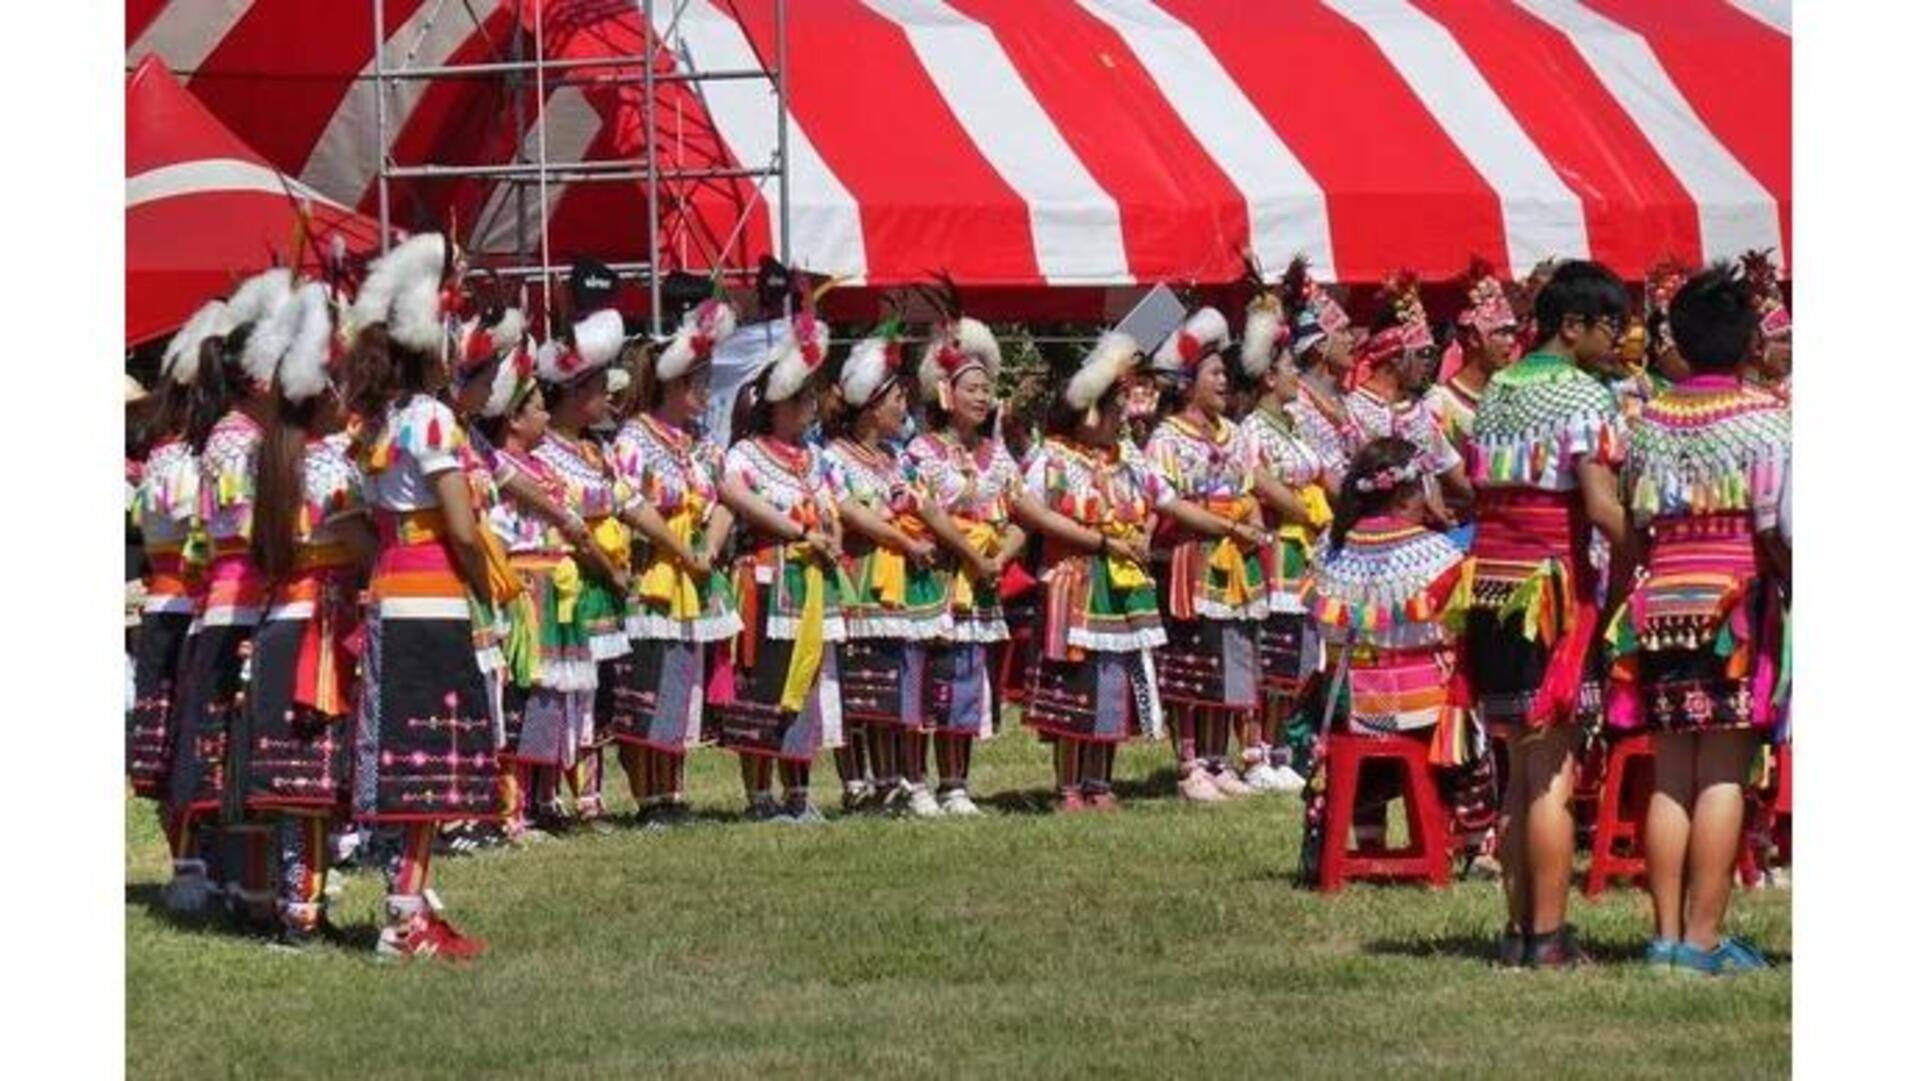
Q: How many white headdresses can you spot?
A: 14